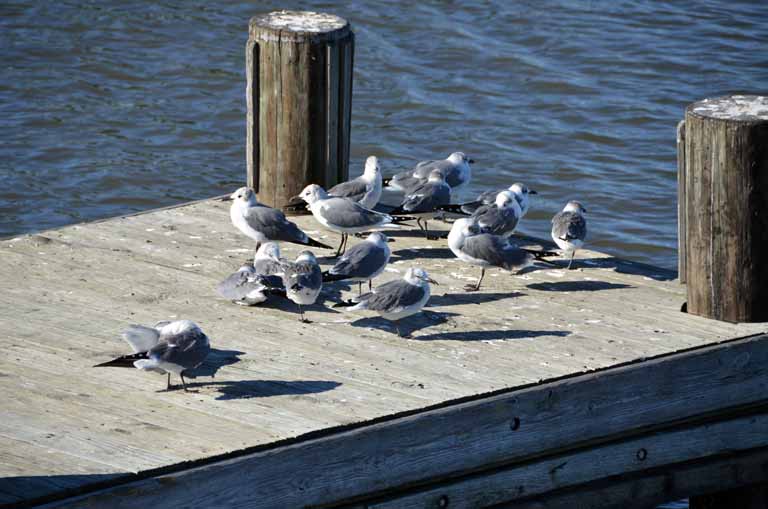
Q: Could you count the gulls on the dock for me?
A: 15